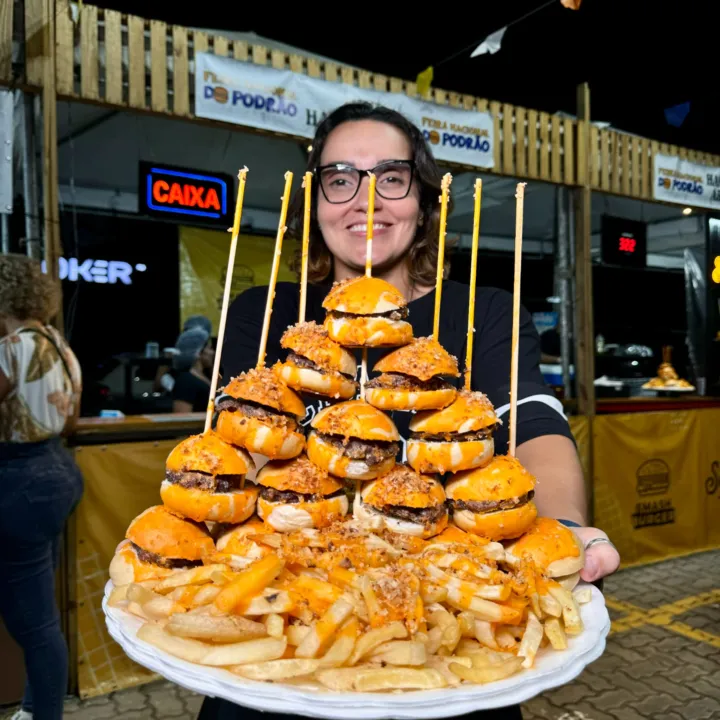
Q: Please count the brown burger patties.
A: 11